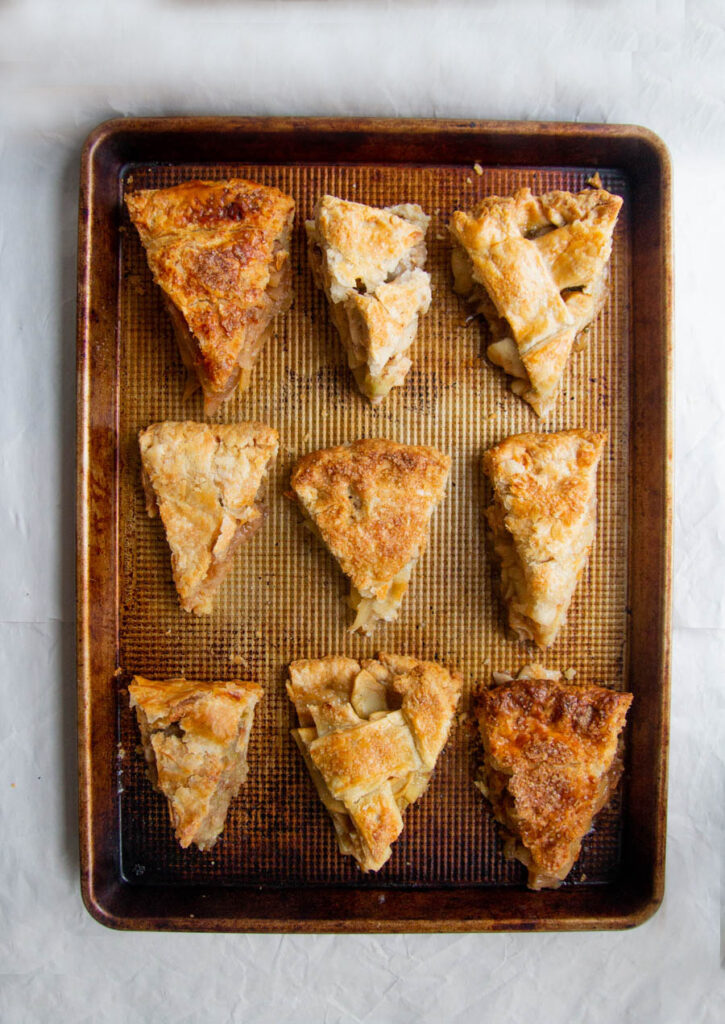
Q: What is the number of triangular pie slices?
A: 9